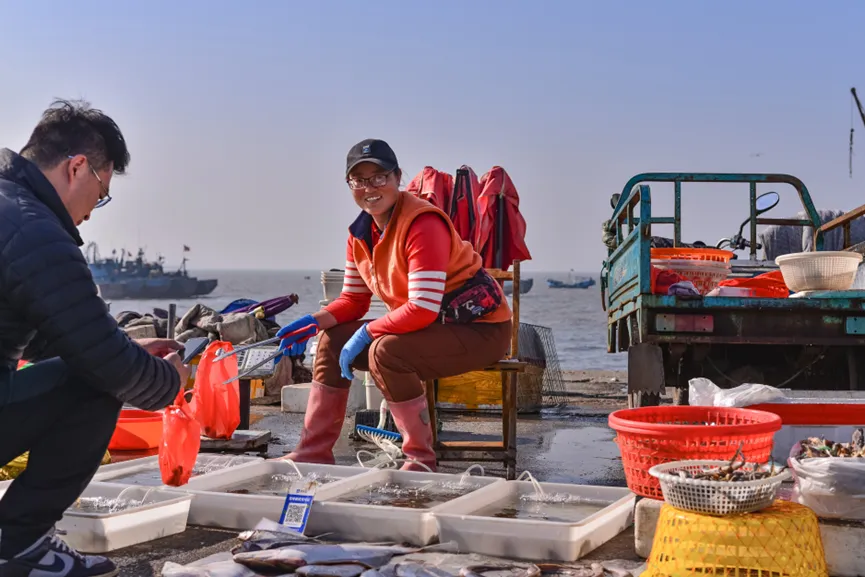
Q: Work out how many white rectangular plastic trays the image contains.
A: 5